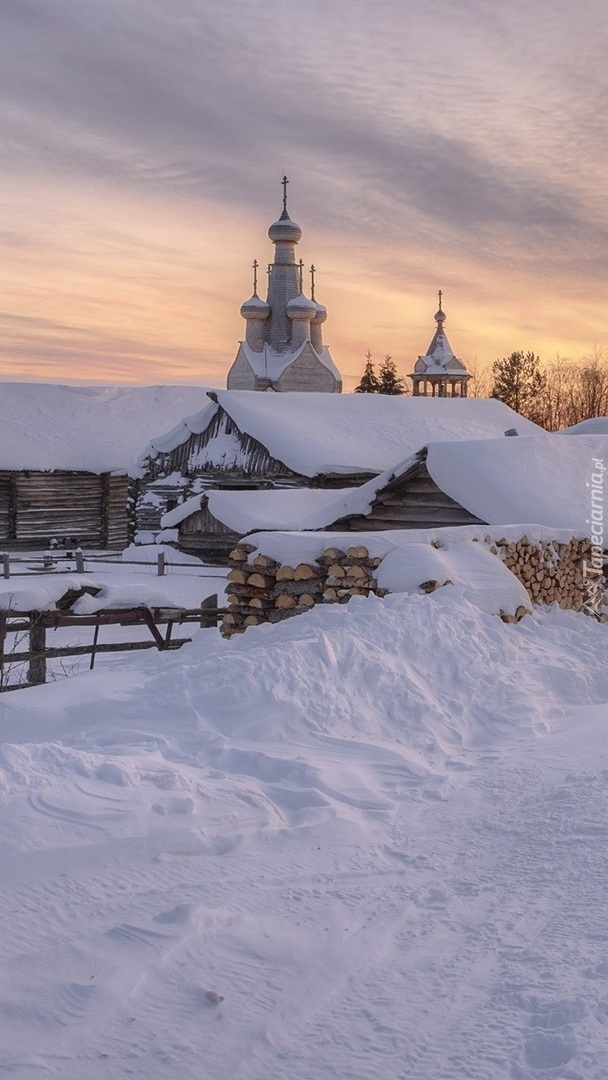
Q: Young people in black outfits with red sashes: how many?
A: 0